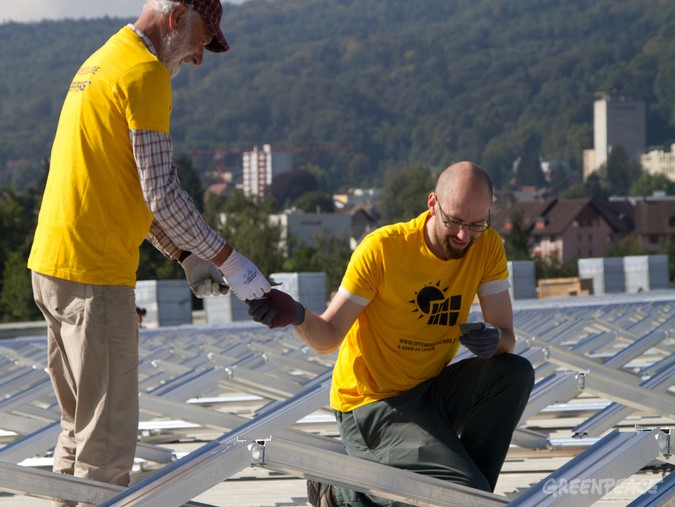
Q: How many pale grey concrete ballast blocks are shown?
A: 6